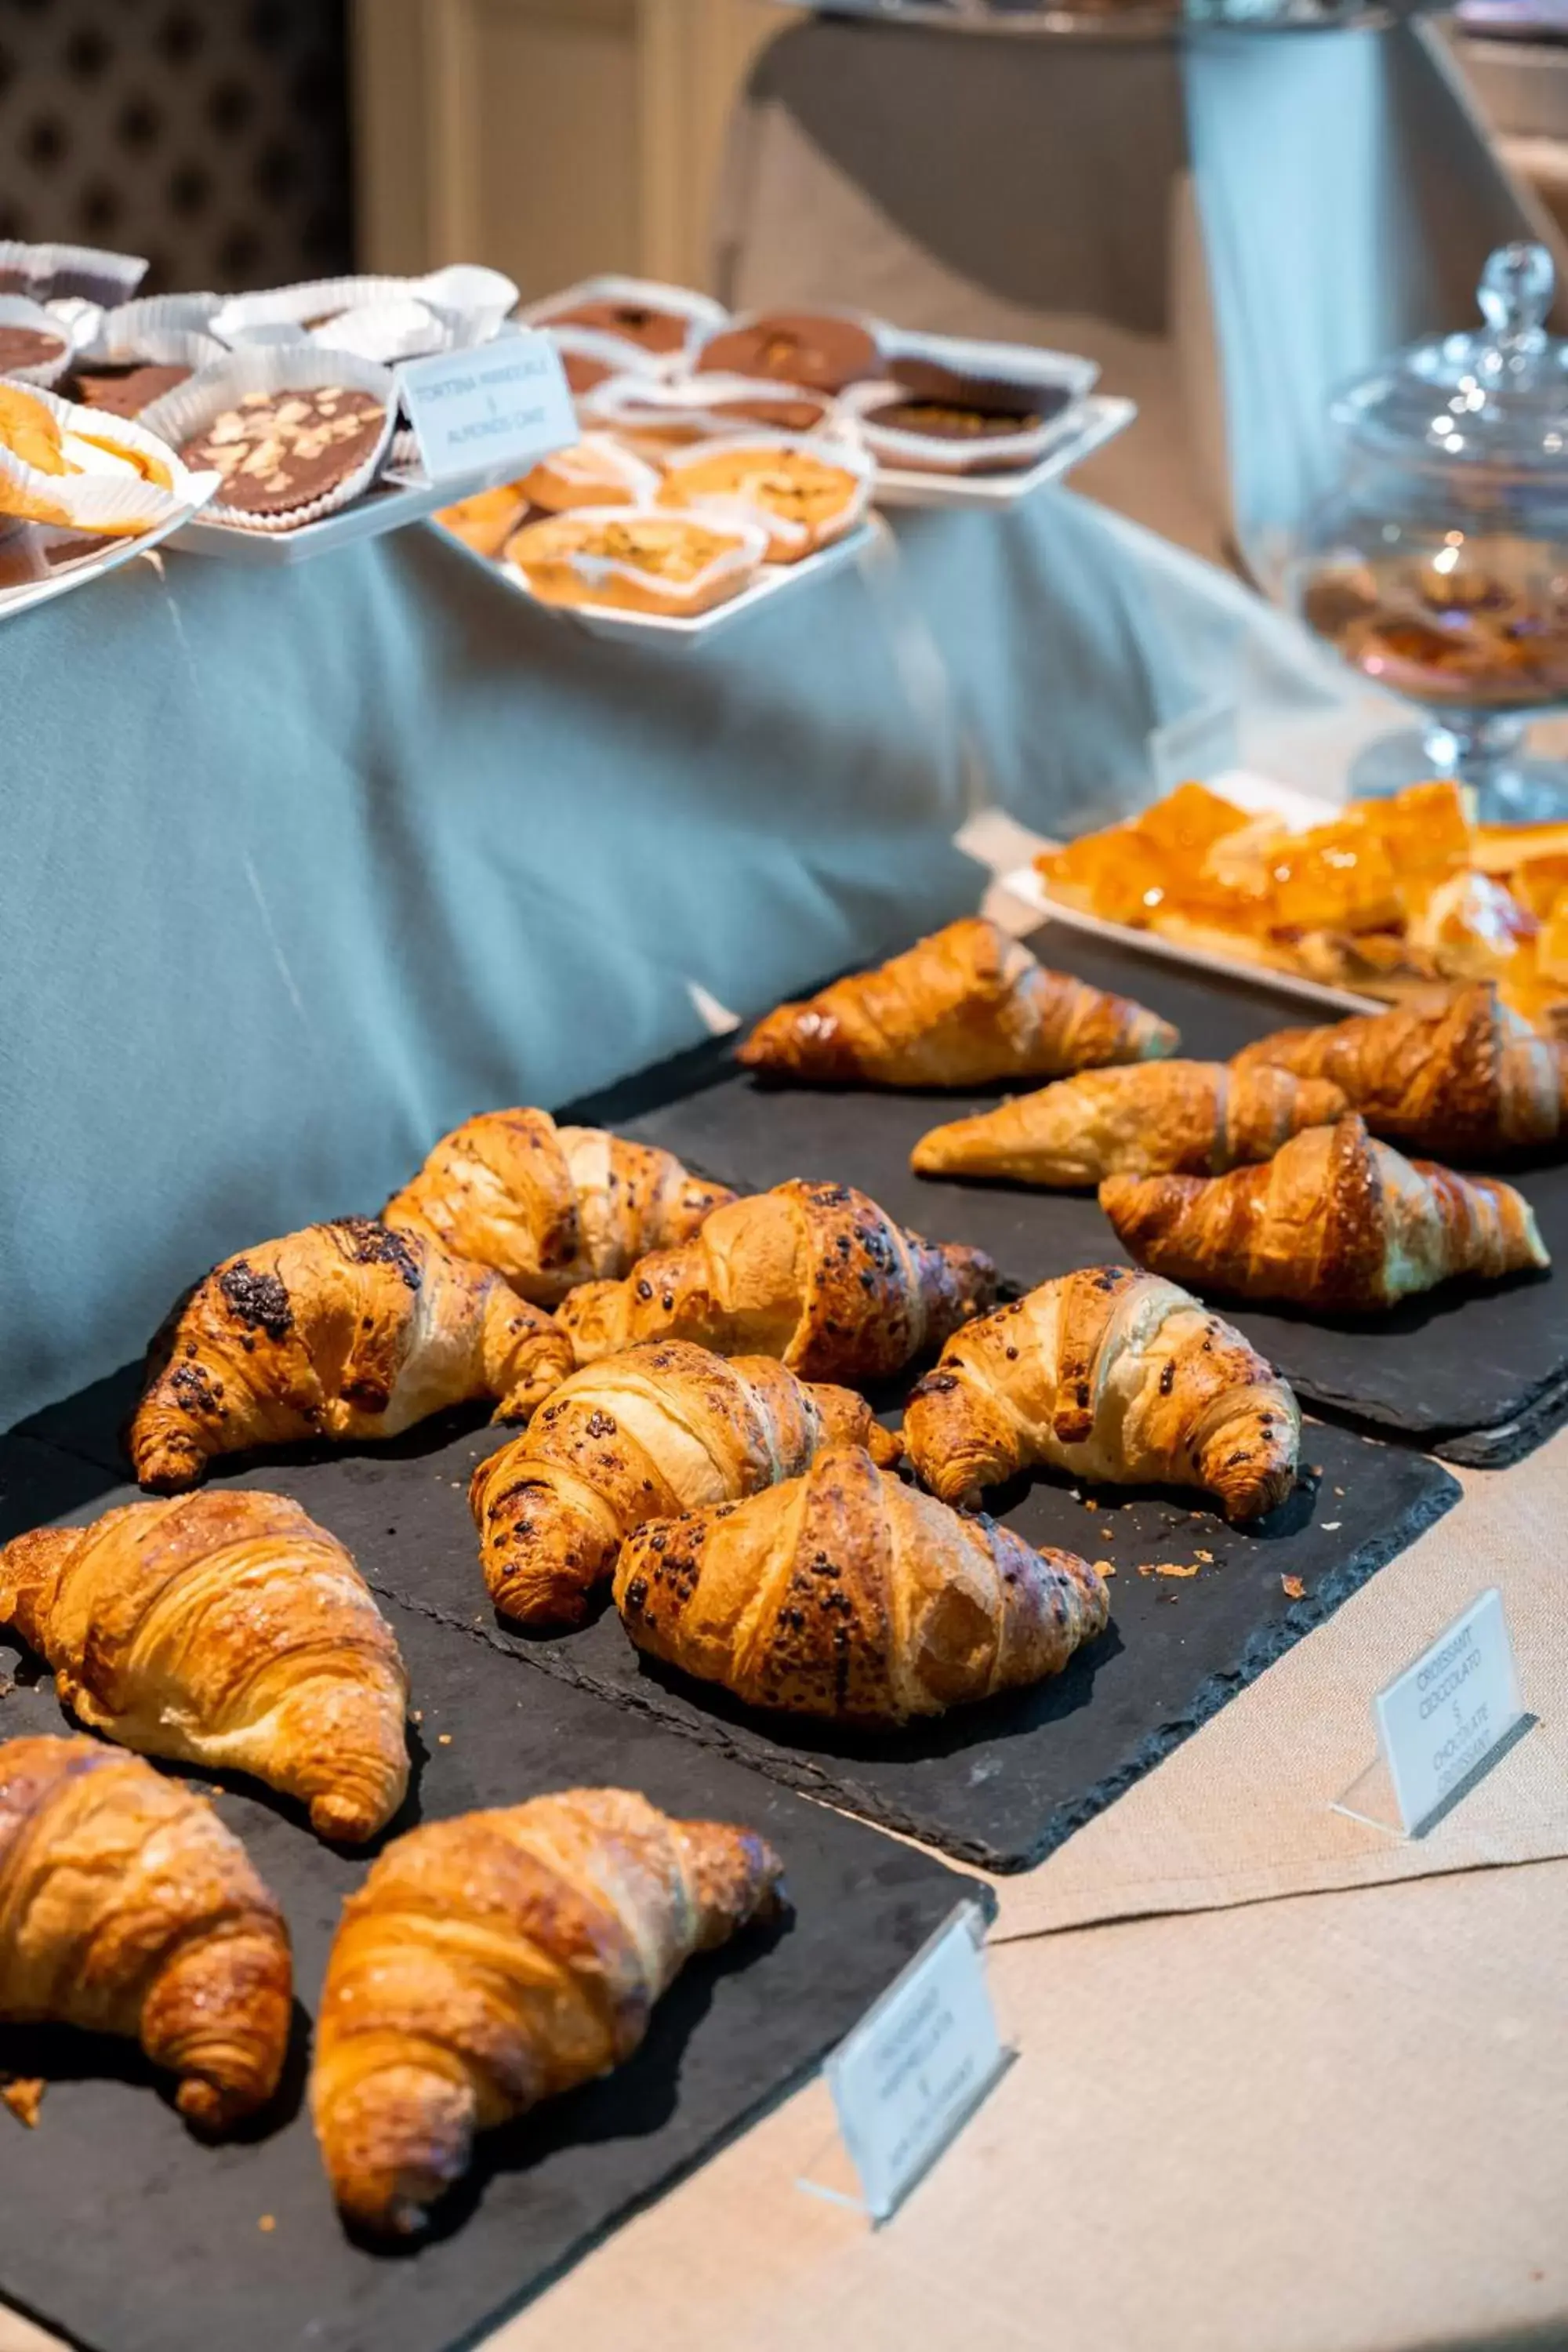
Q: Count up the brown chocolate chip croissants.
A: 6